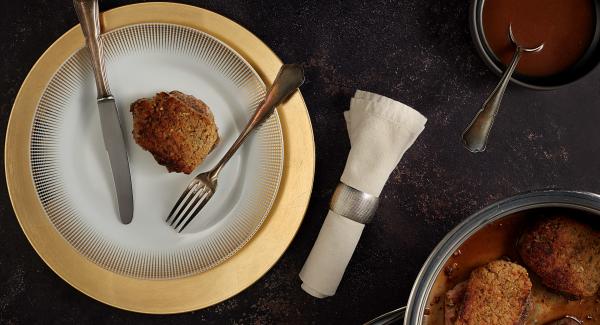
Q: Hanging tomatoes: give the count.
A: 0